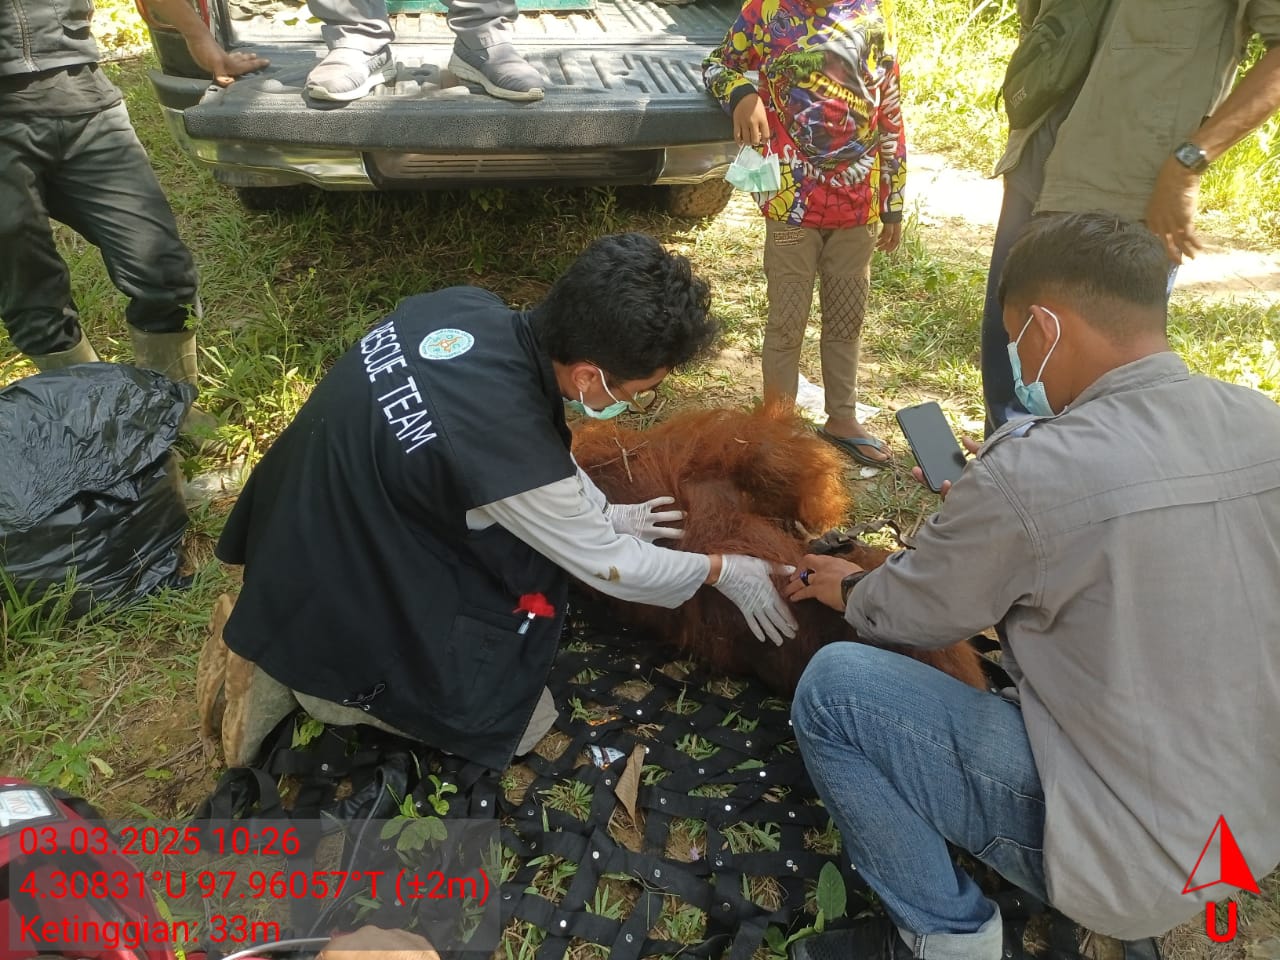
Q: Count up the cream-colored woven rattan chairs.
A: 0